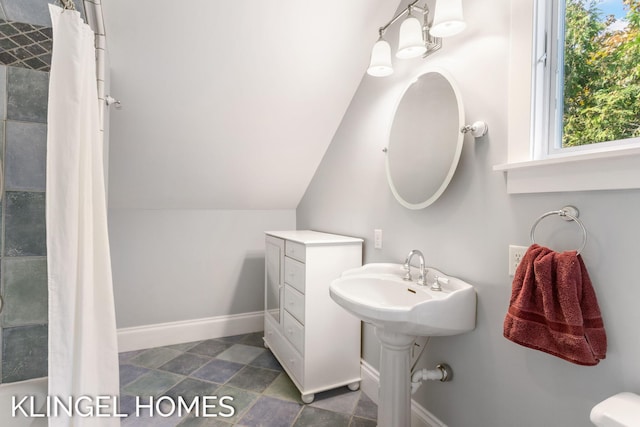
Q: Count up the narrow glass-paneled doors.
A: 1